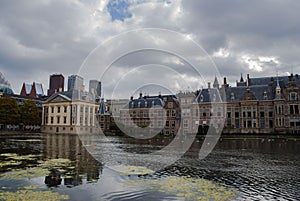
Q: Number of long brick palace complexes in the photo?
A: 1